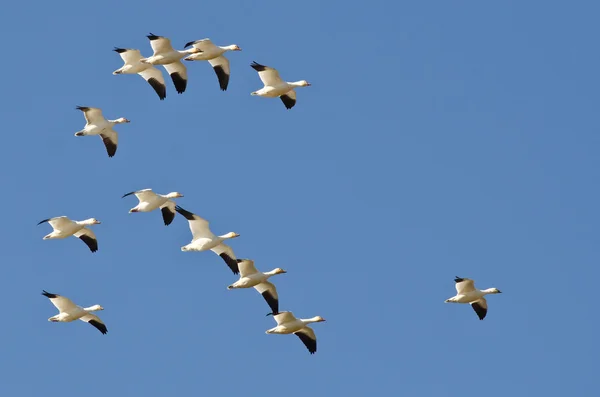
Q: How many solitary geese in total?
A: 1